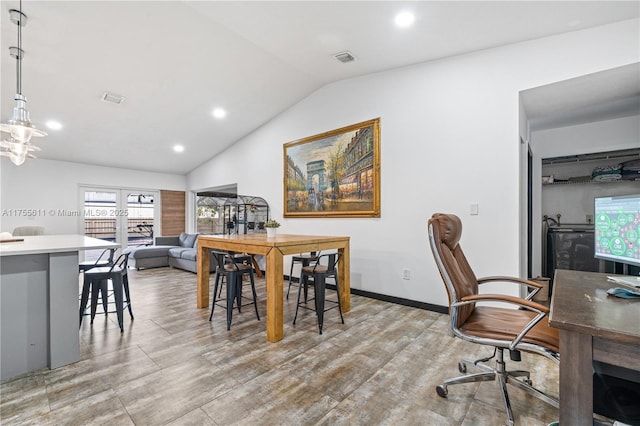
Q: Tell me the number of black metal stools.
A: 6